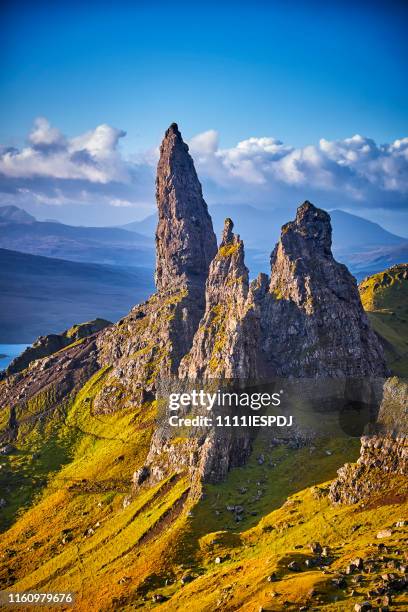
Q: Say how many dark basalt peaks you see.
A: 3